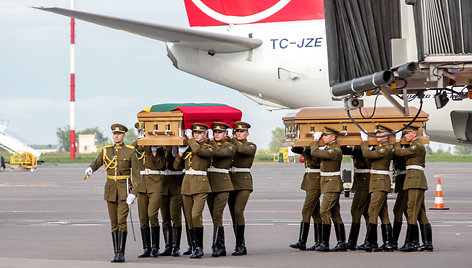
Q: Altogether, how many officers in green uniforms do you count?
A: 13